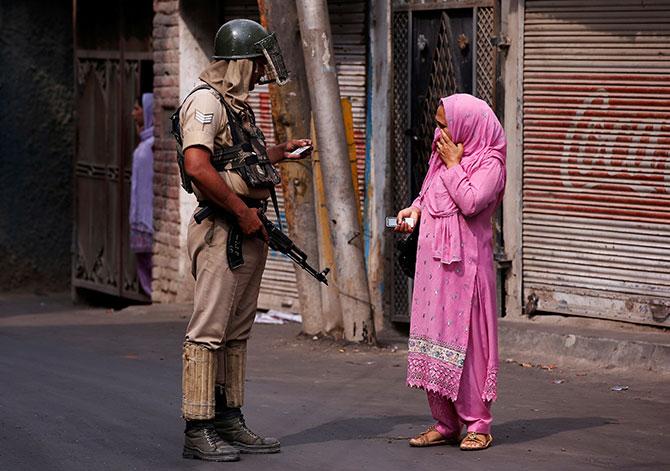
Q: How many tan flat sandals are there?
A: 2